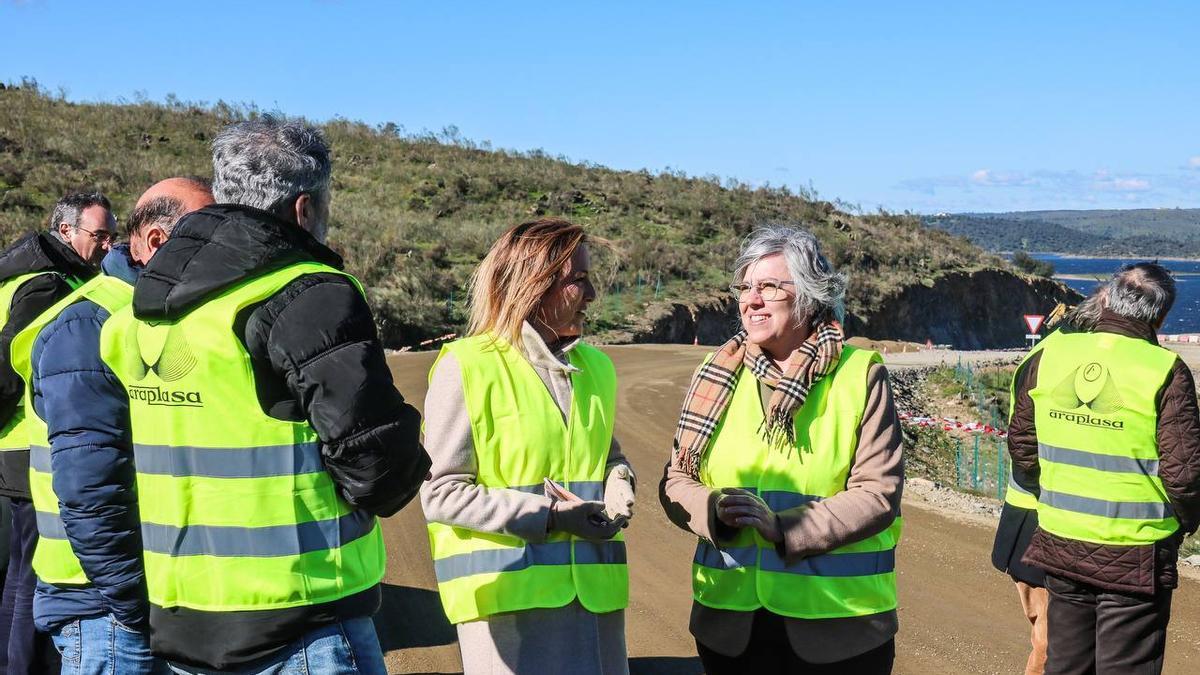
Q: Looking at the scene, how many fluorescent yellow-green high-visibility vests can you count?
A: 7